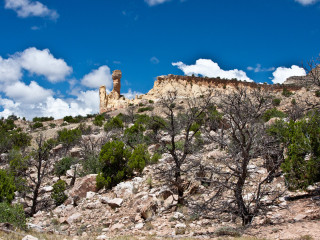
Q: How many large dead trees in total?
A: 3